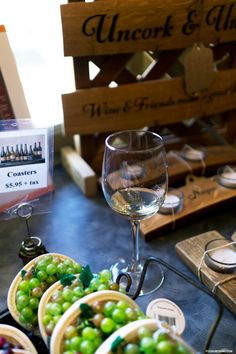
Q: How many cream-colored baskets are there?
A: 5